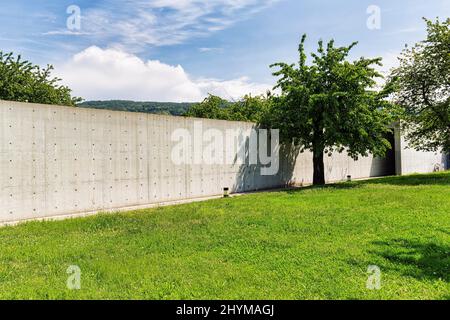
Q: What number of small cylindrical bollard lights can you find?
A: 2